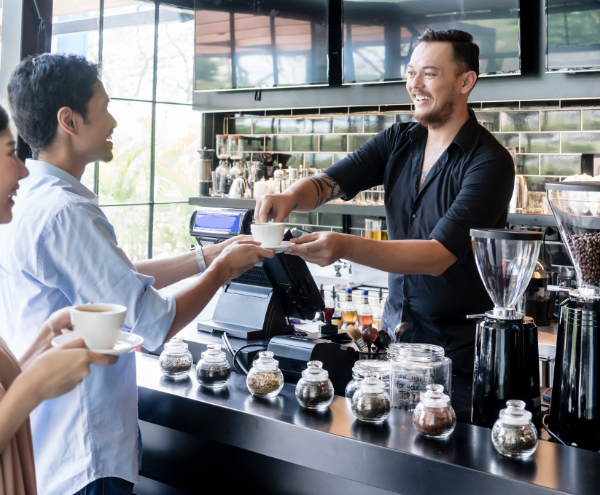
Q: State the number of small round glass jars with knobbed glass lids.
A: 7